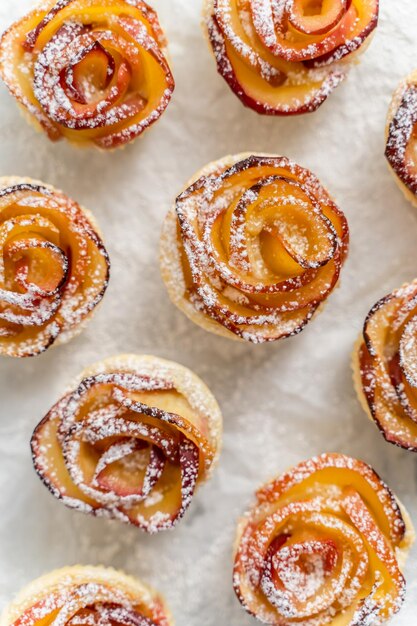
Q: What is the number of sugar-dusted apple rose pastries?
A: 9